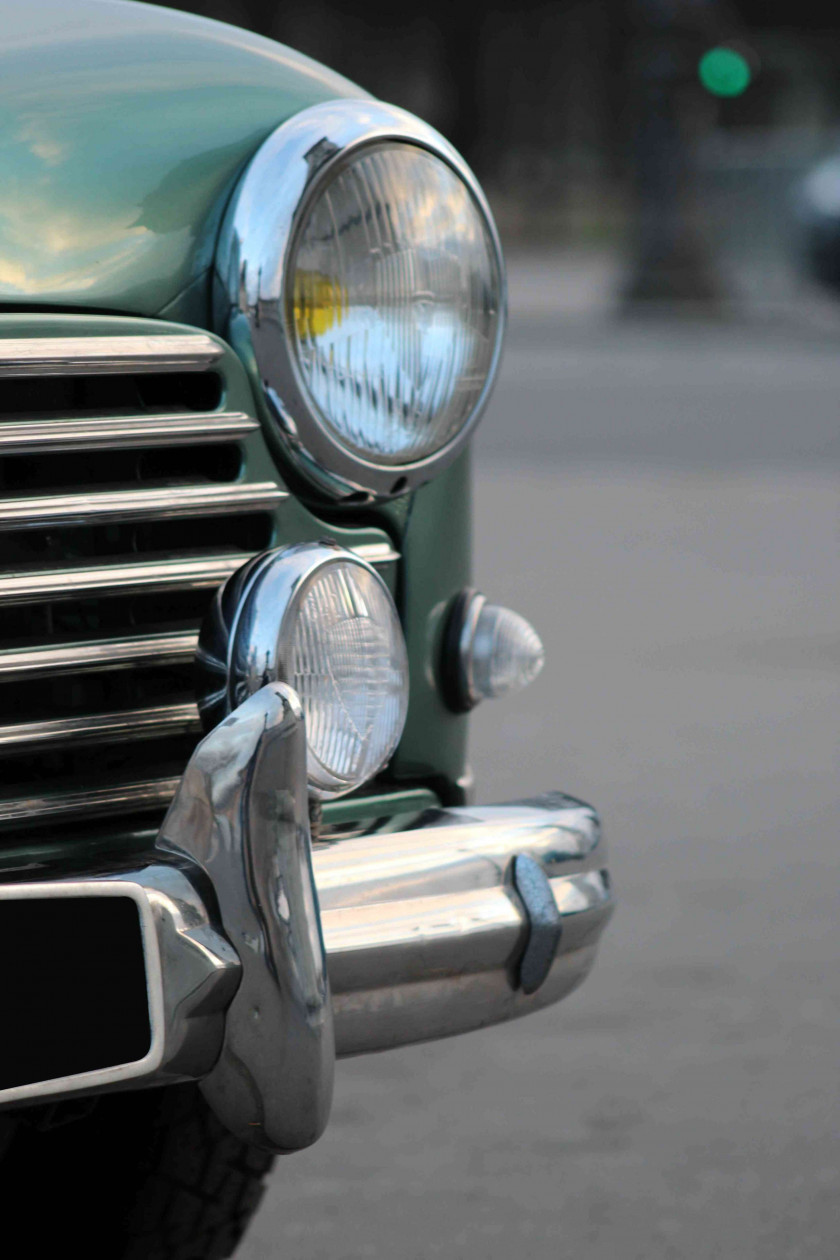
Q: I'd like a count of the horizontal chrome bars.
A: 7